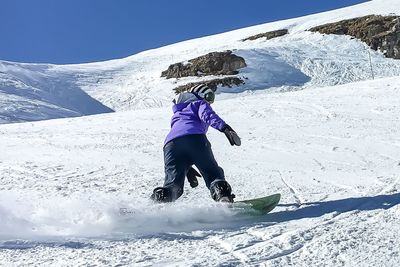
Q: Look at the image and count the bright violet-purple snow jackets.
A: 1